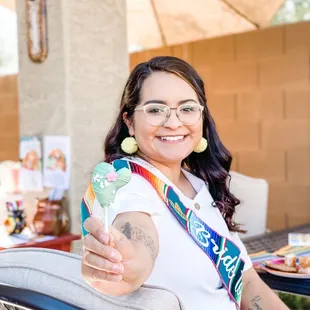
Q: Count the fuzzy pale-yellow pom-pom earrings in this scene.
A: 2